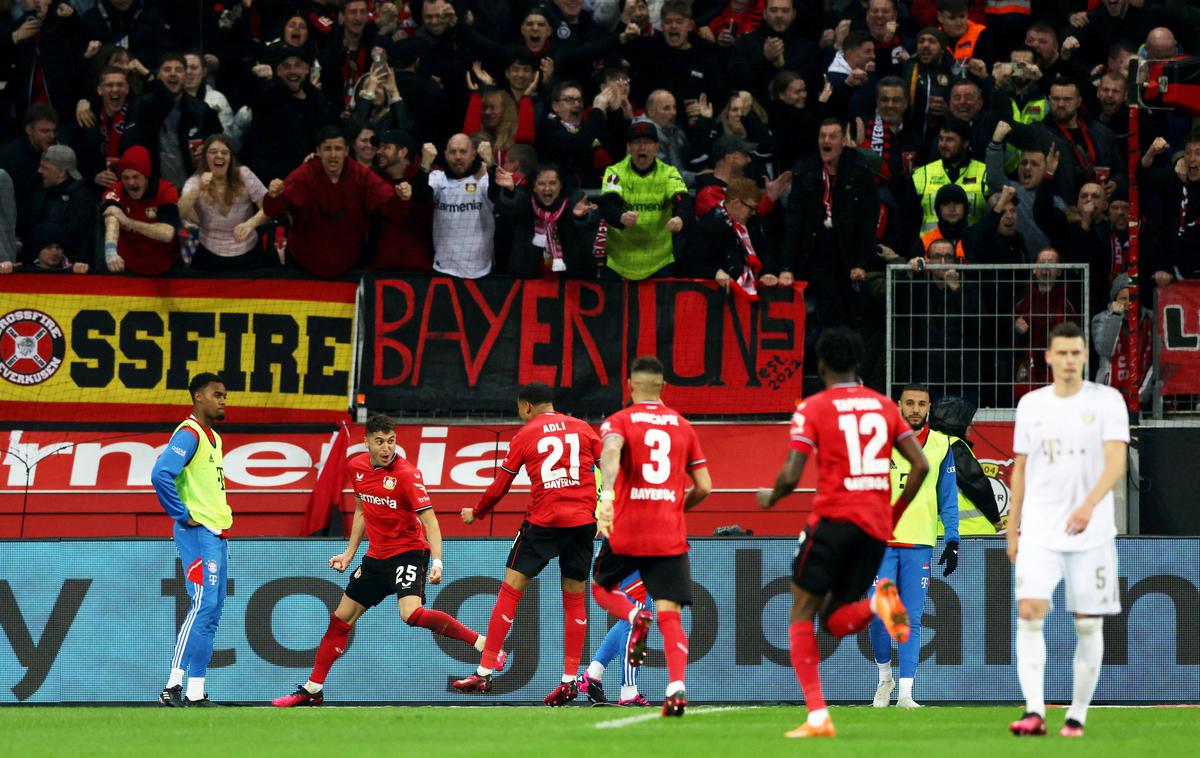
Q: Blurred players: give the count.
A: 2